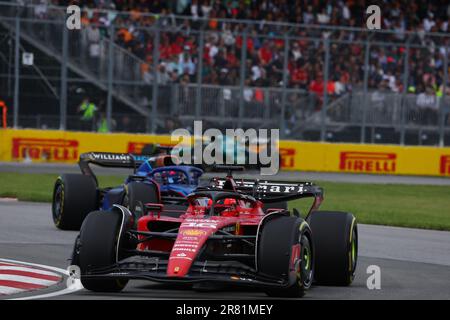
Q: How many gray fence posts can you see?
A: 11